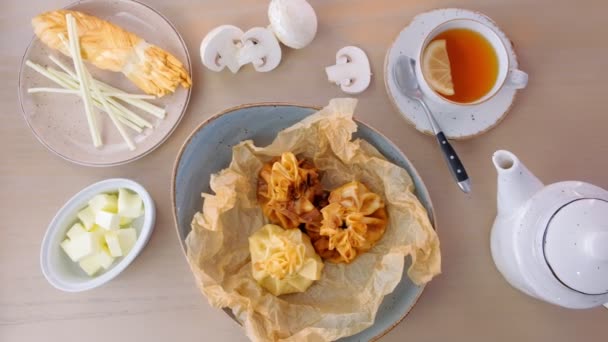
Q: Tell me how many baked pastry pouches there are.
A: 3